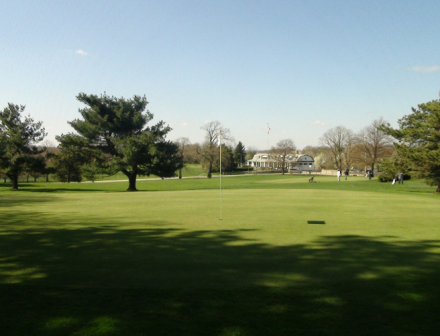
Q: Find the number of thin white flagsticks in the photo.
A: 1